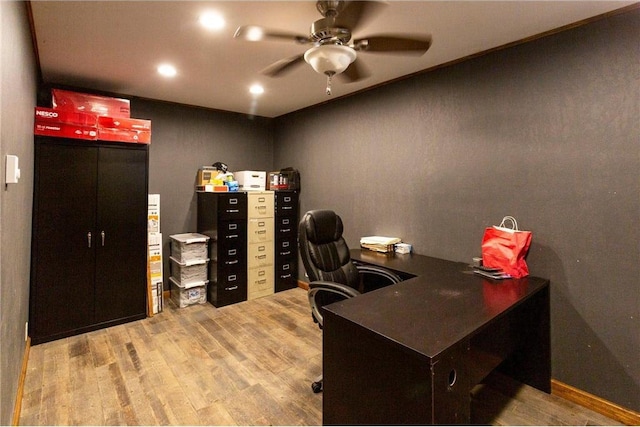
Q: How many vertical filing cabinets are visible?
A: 3